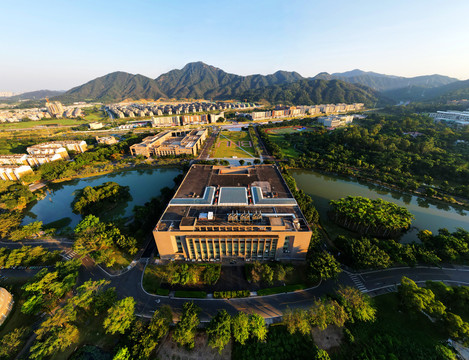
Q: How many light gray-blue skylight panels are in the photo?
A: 3